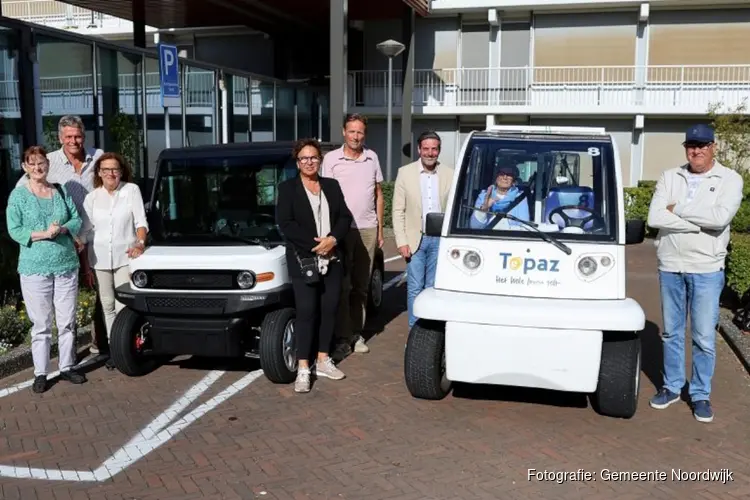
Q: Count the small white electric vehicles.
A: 2